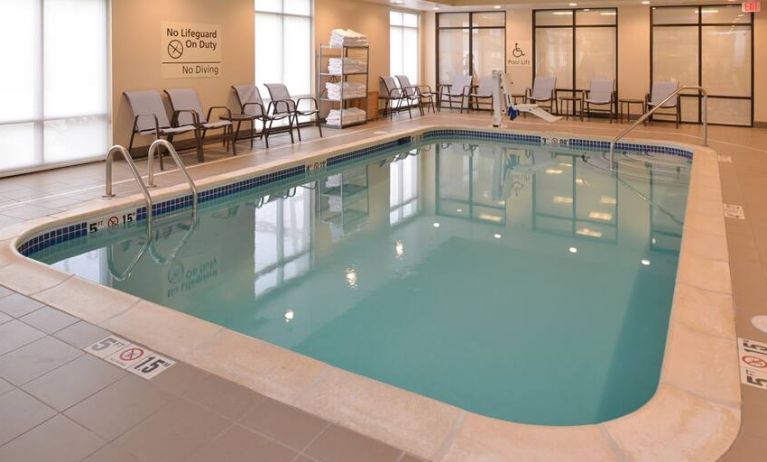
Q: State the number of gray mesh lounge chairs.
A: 11